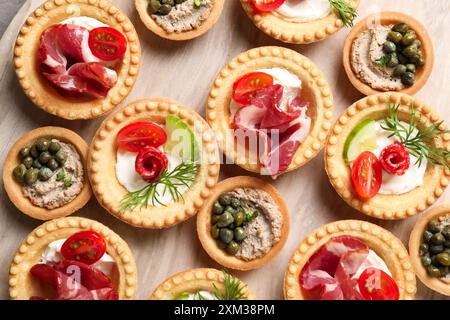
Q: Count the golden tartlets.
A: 13